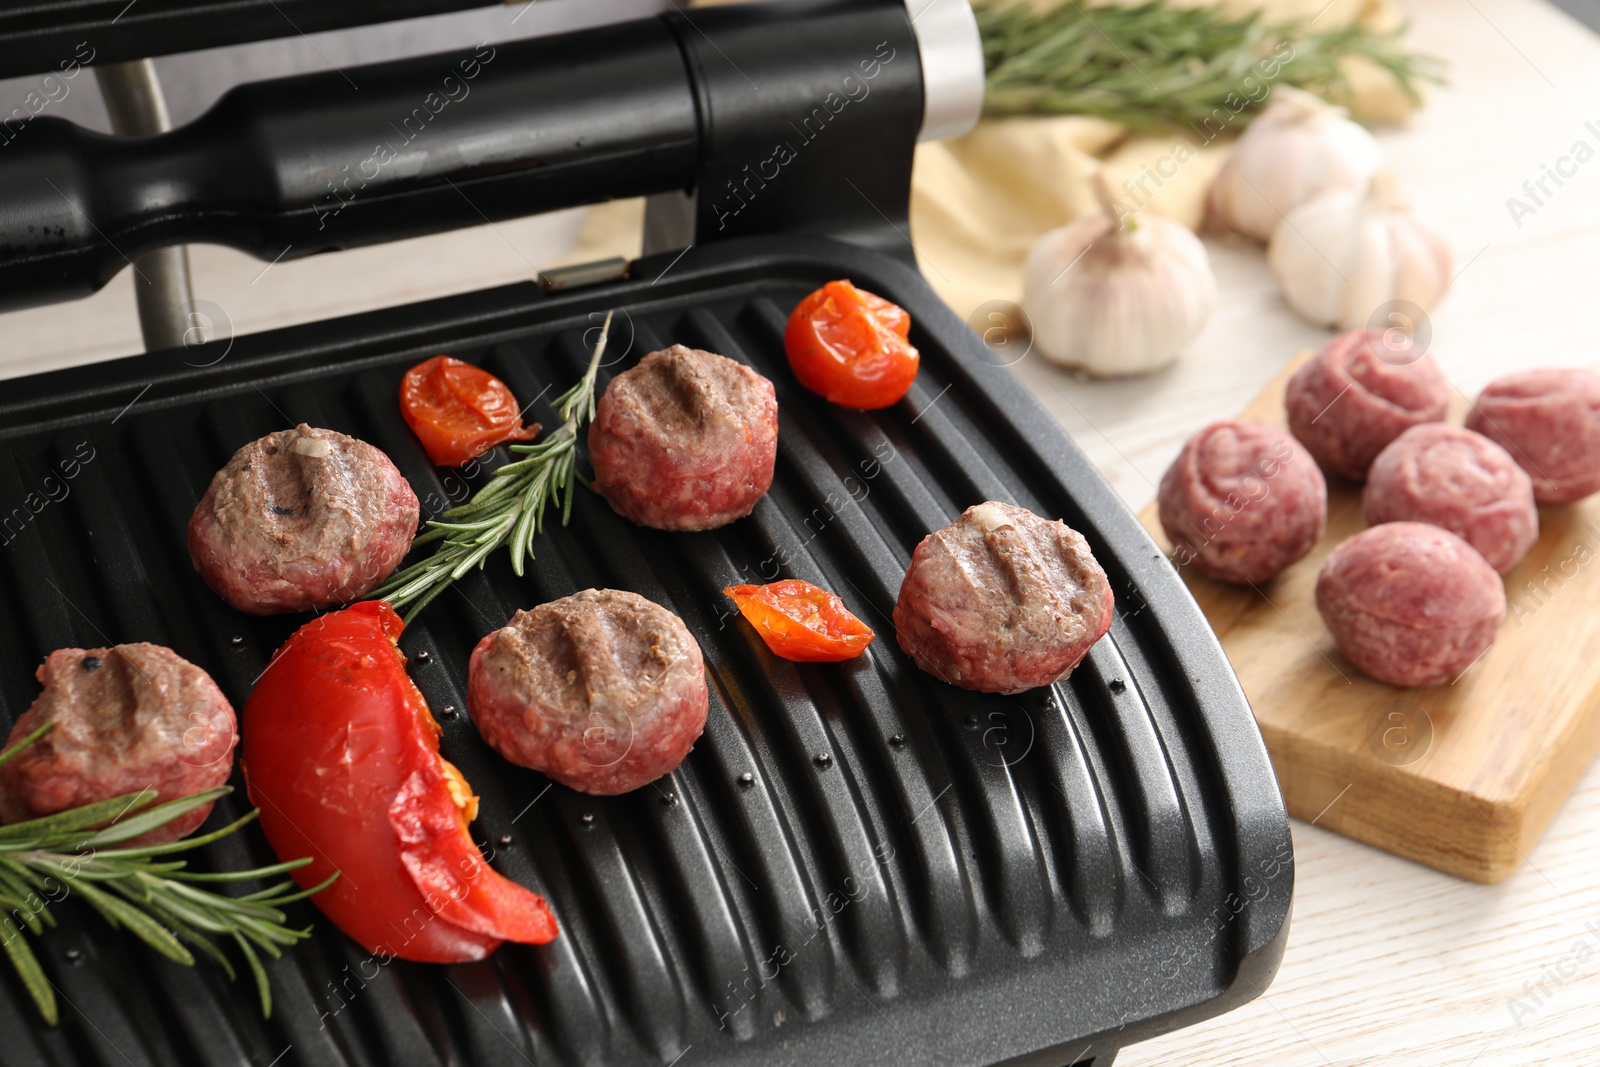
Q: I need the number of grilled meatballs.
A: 5